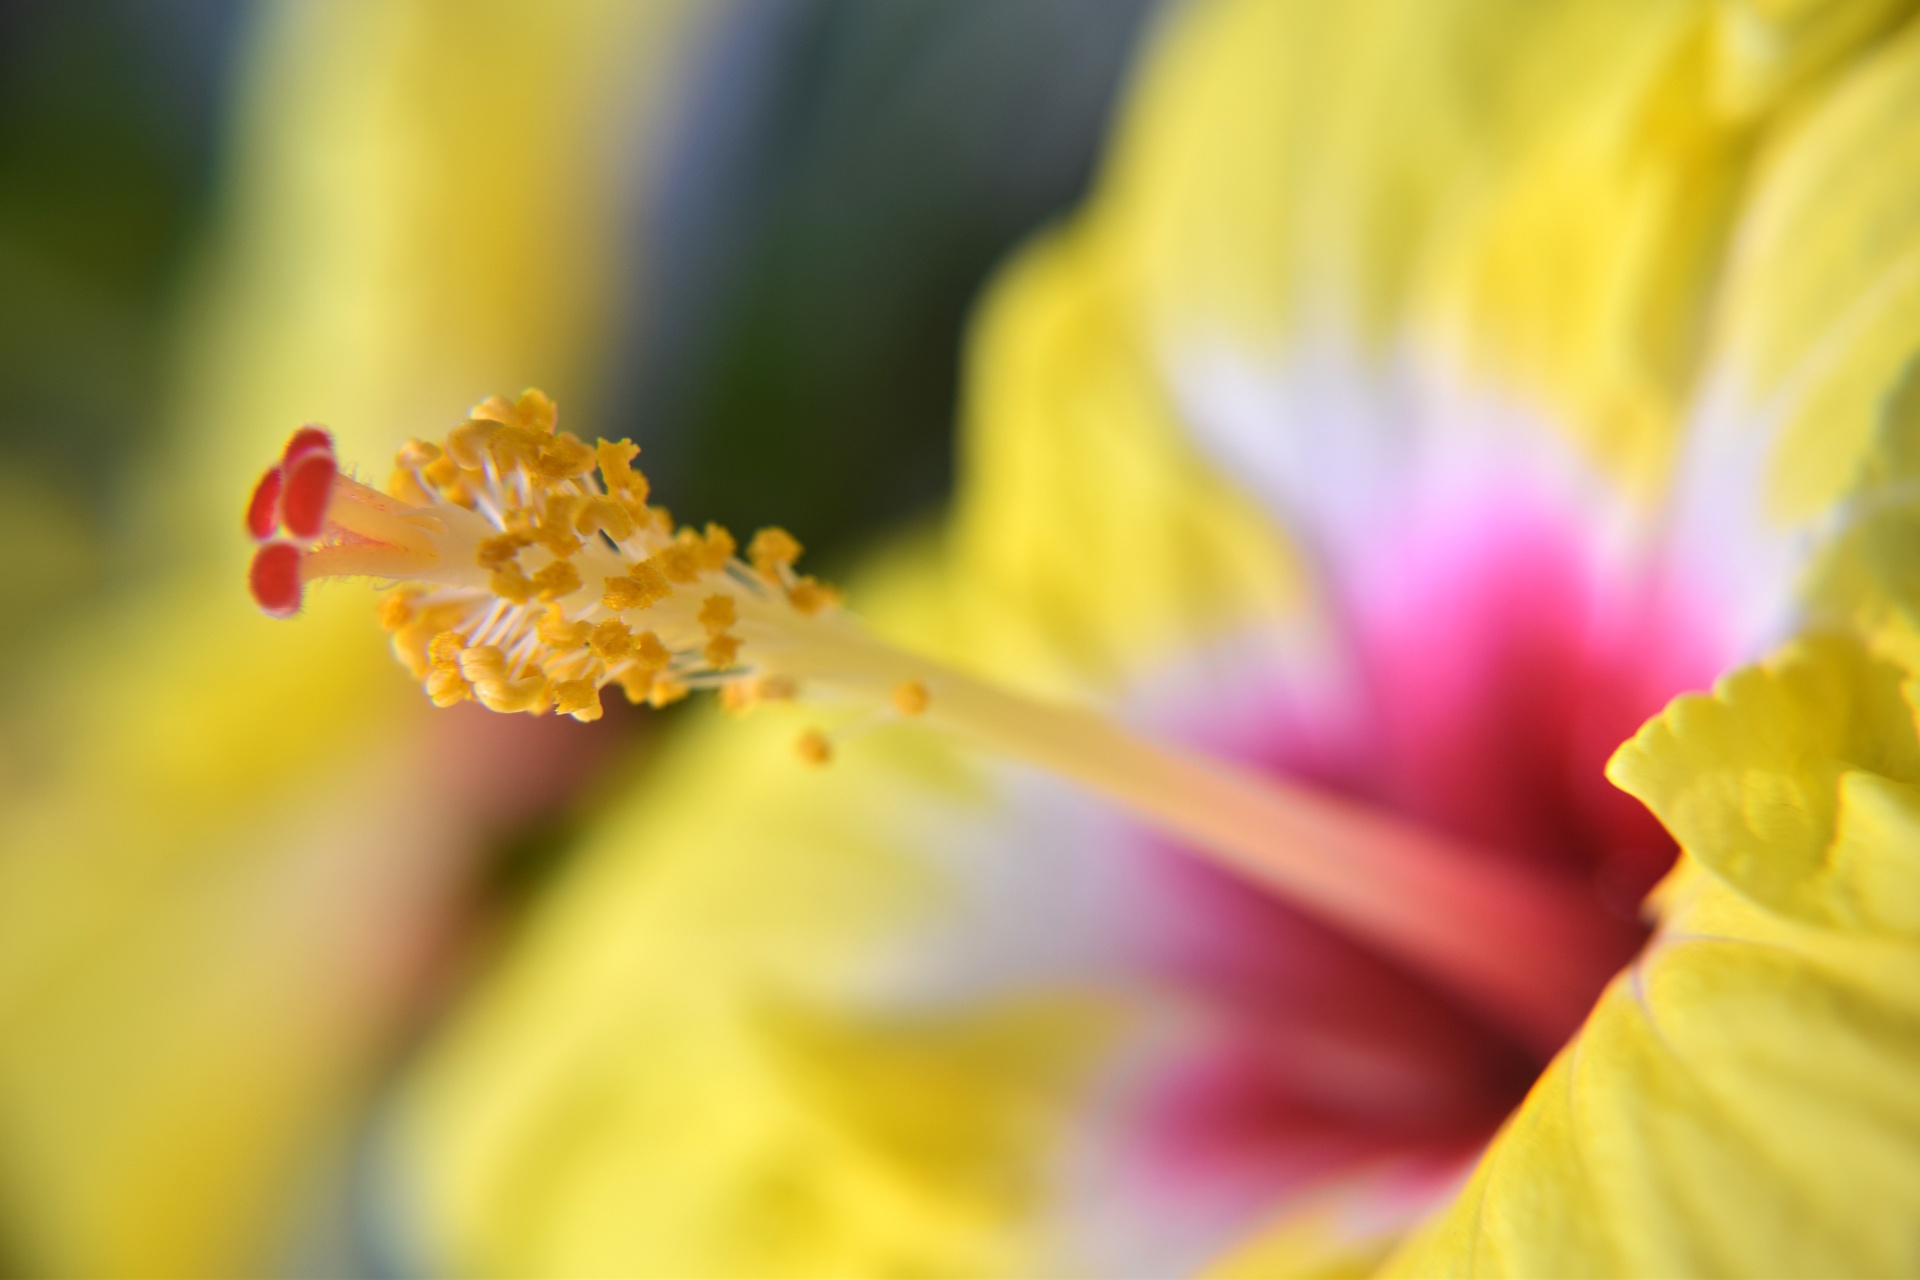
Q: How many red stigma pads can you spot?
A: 4